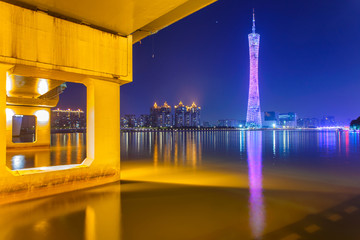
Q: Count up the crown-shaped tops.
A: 4